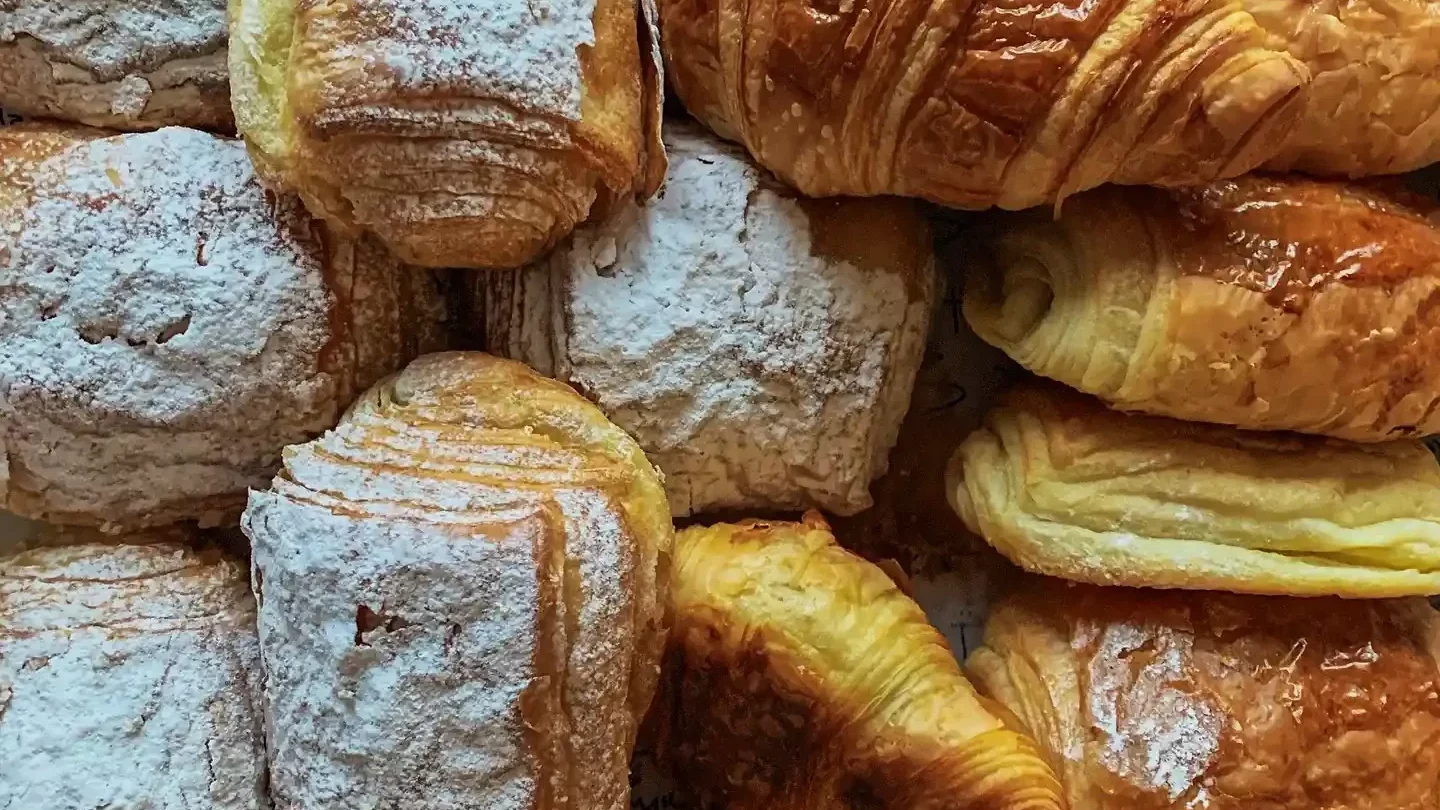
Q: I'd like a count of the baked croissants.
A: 11